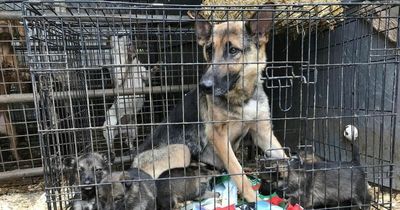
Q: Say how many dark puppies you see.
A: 4